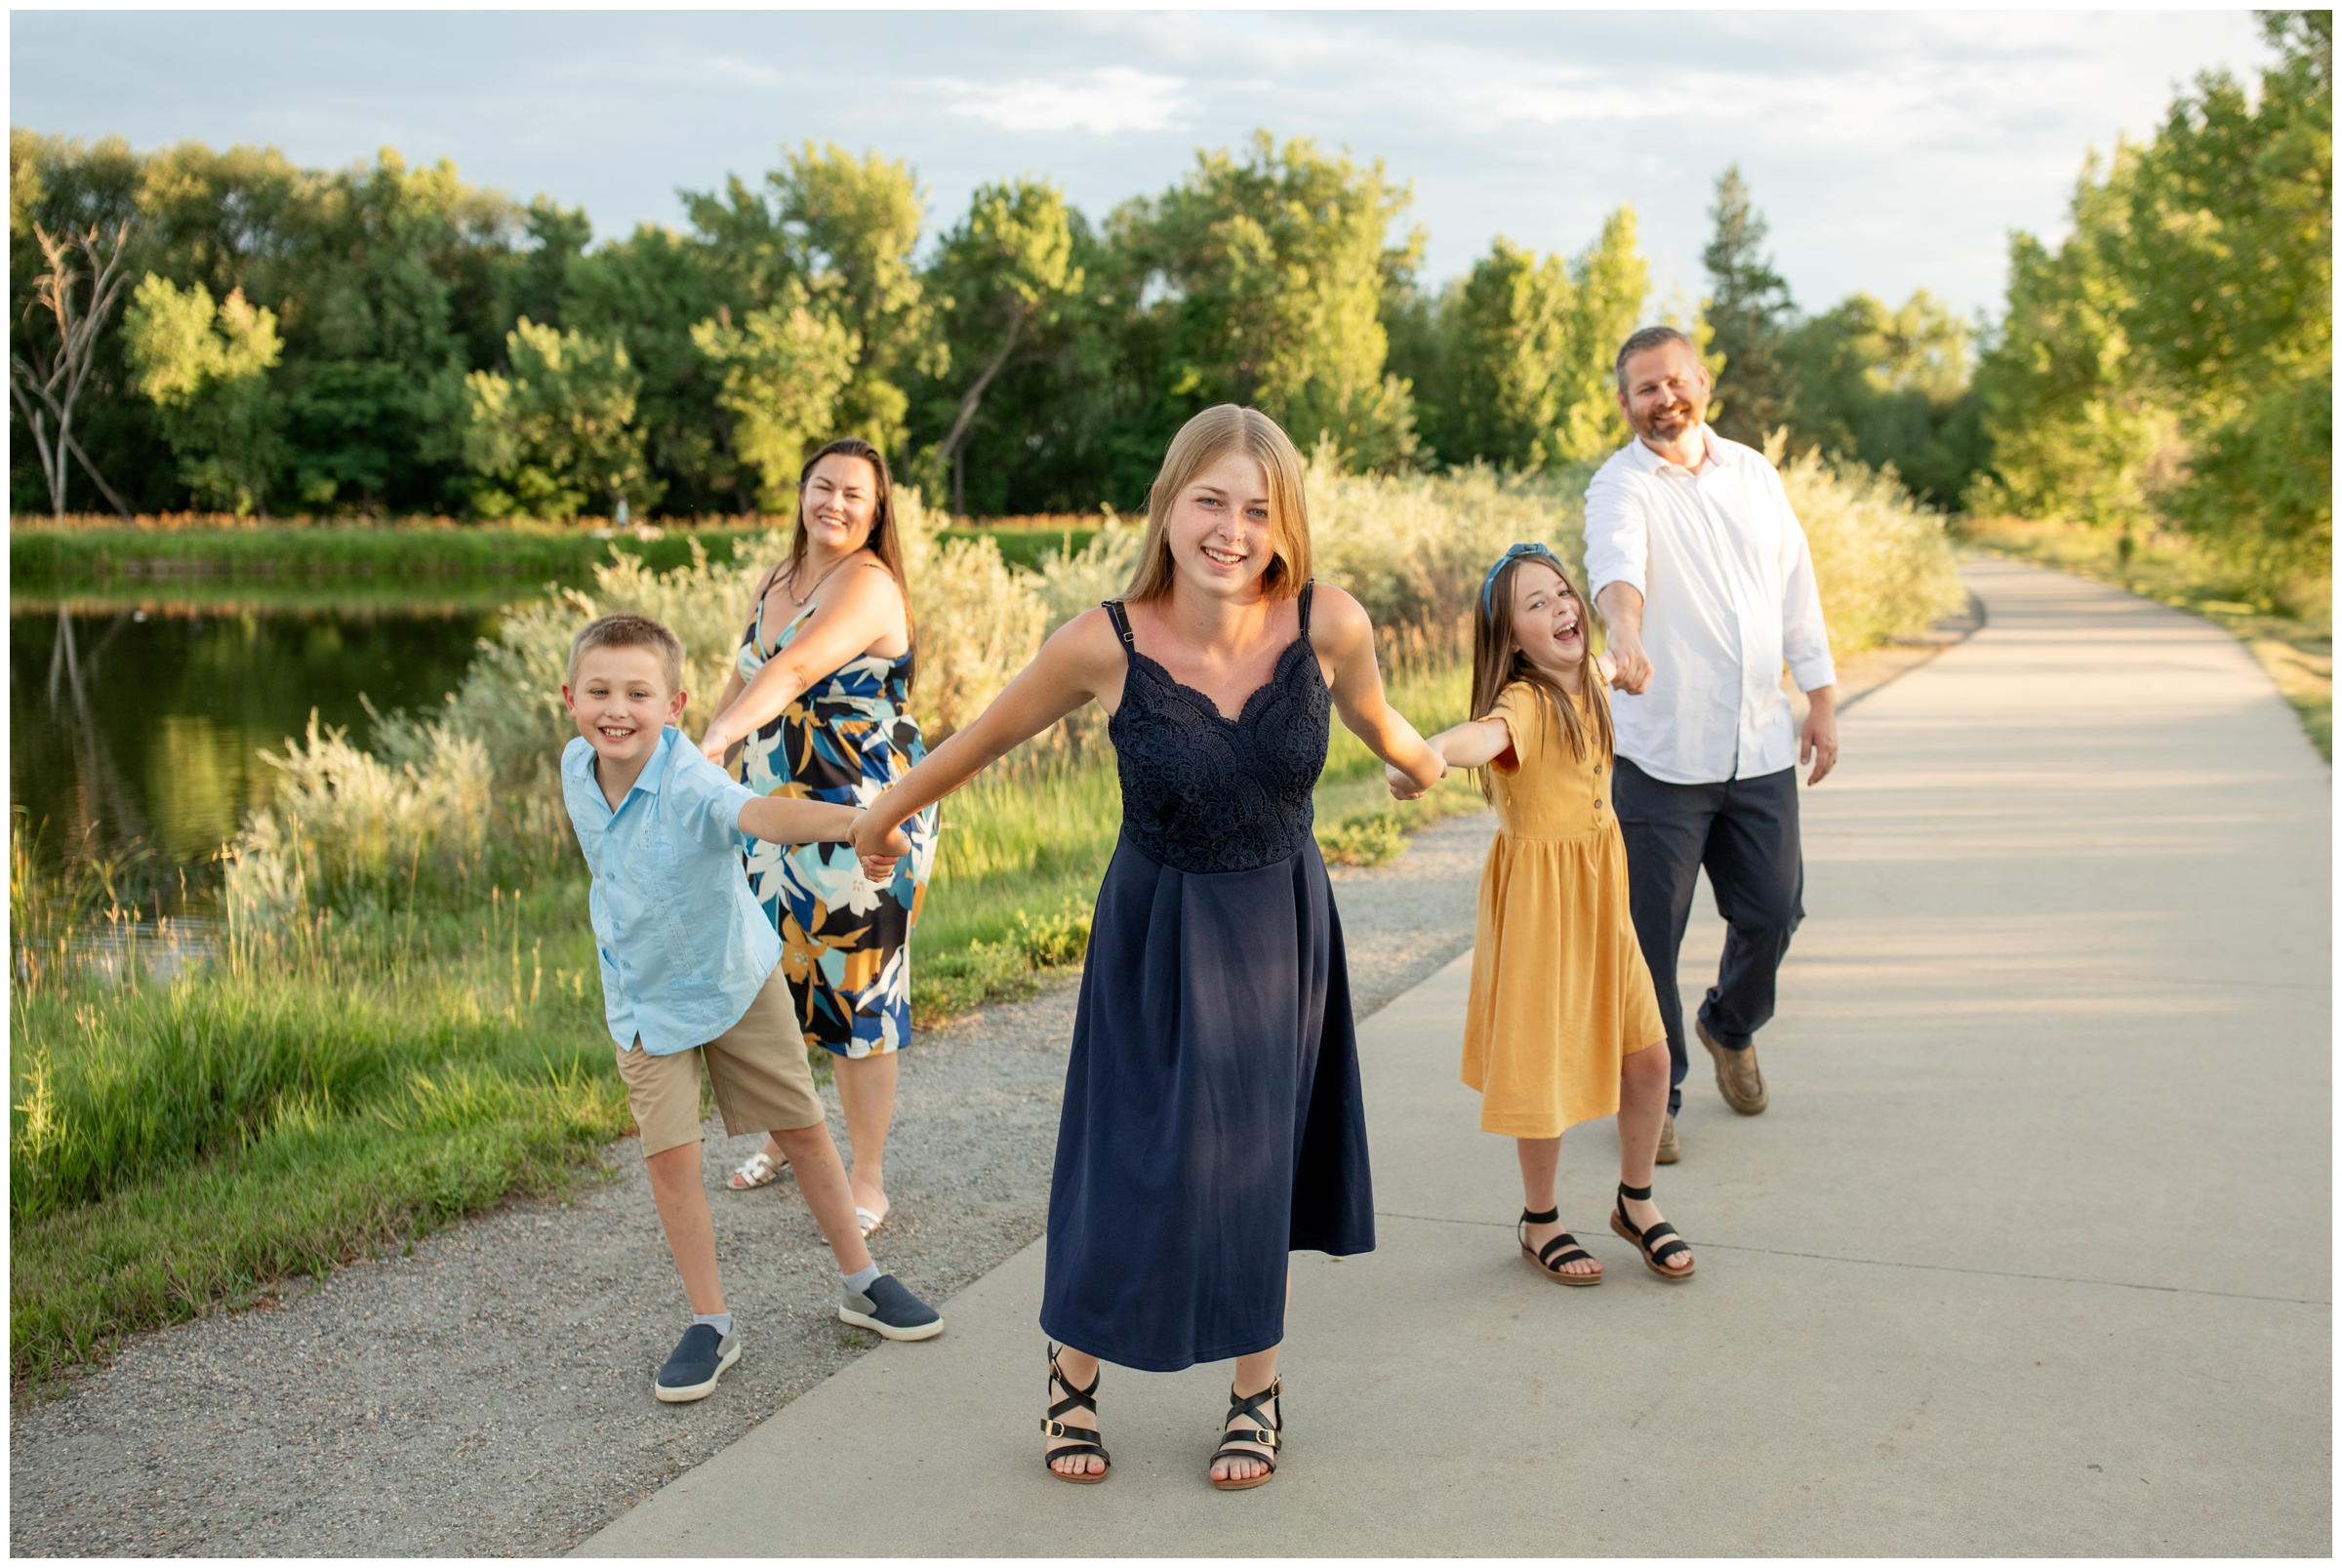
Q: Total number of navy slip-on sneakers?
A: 2